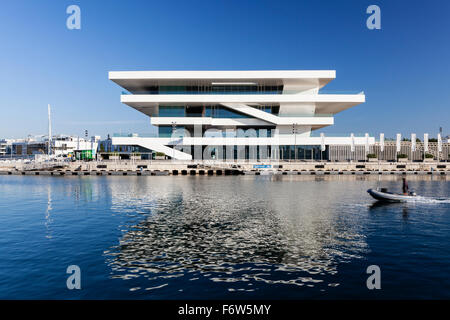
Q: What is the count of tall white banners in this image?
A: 8